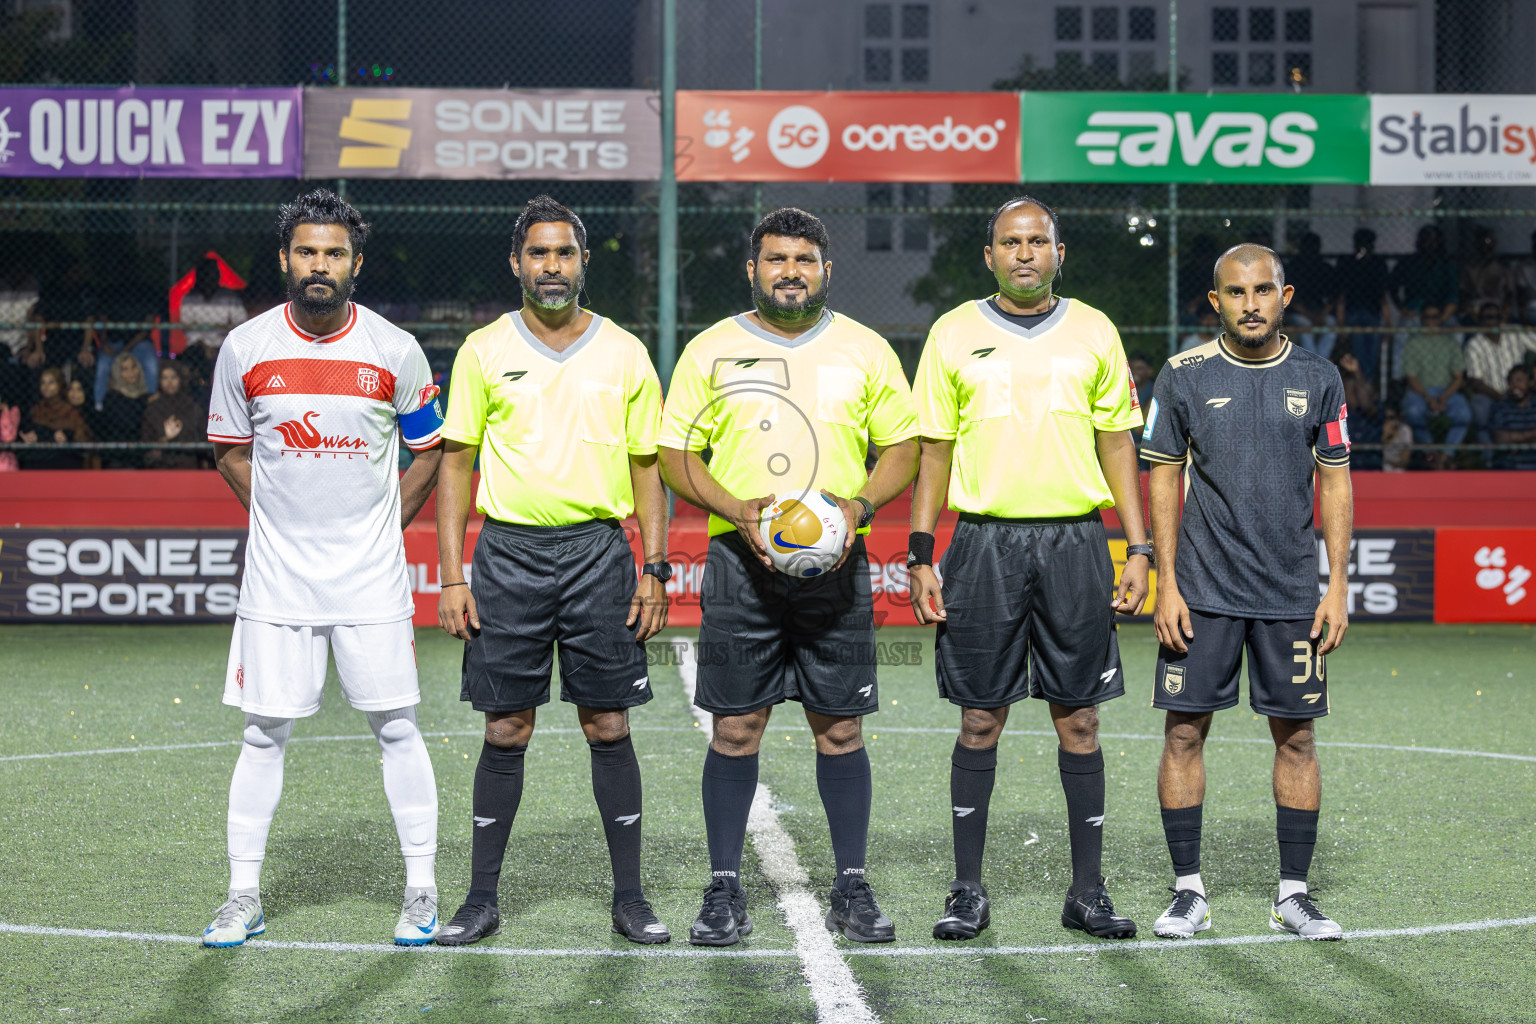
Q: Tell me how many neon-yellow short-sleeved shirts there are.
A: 3